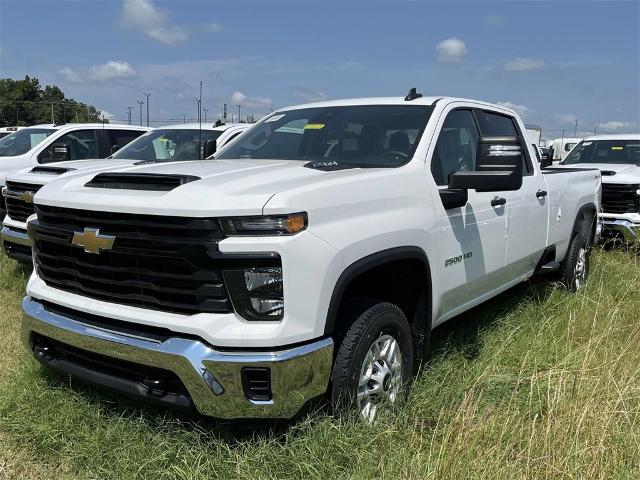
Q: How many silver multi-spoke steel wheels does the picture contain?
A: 2